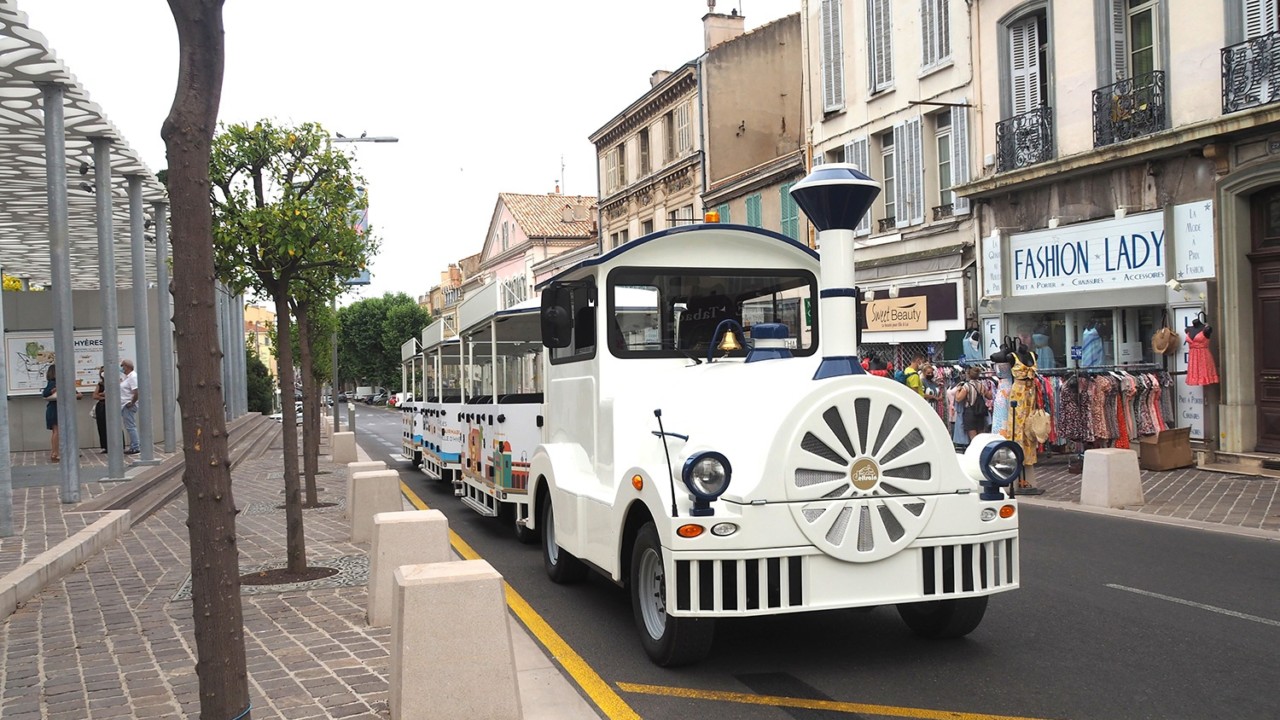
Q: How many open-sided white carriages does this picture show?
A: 3